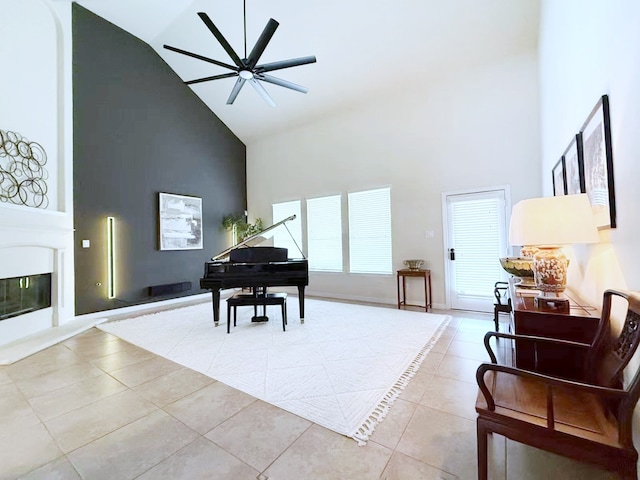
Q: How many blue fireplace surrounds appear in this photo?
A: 0